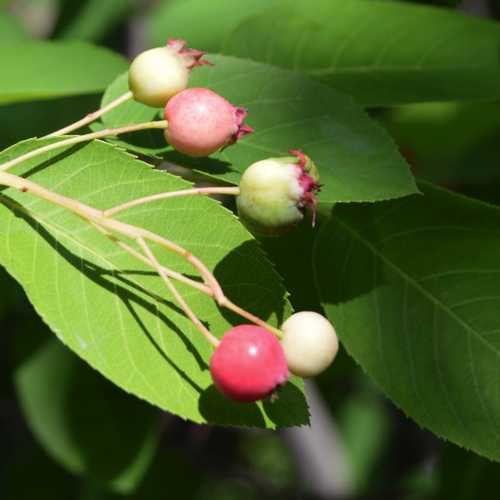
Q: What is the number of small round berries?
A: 5